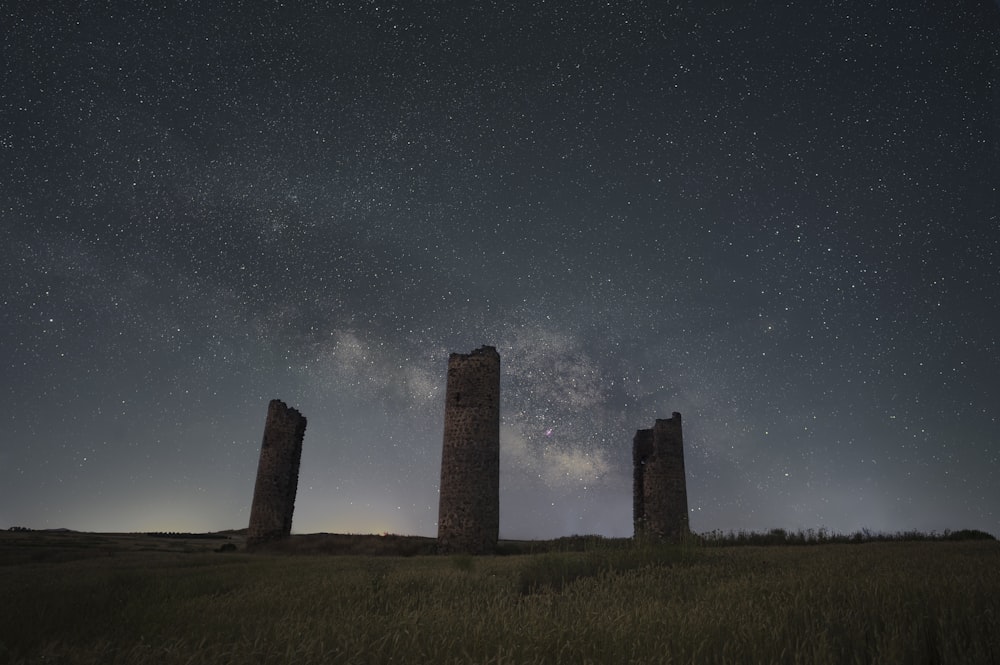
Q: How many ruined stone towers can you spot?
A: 3